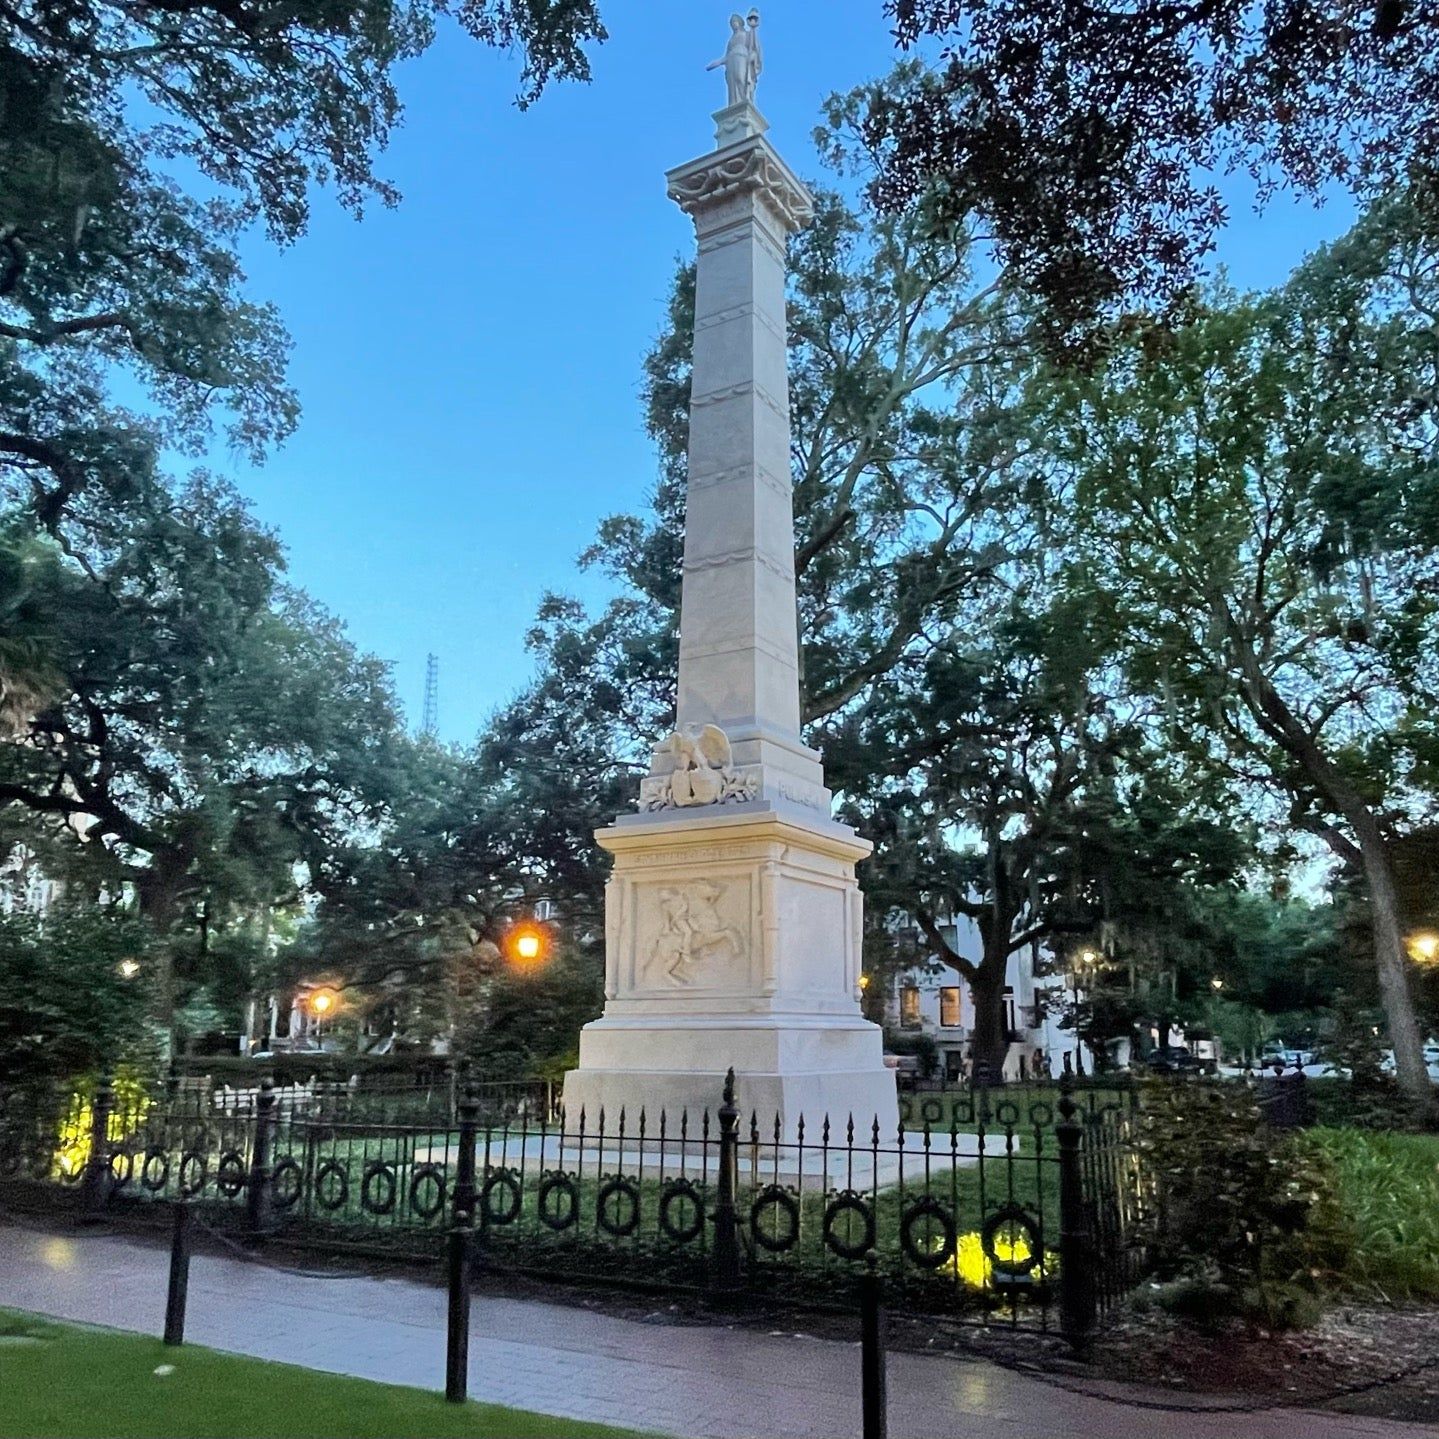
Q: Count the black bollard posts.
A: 3